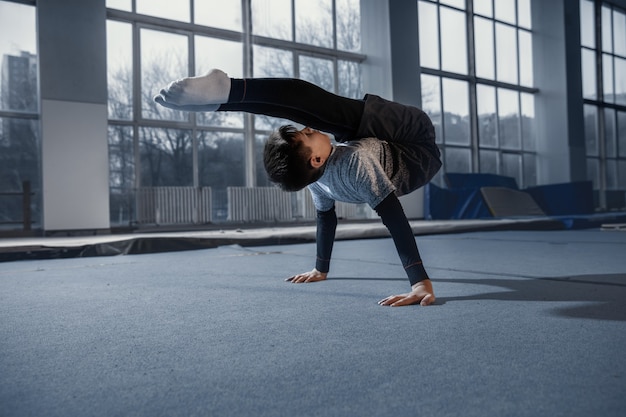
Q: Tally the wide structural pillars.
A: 3